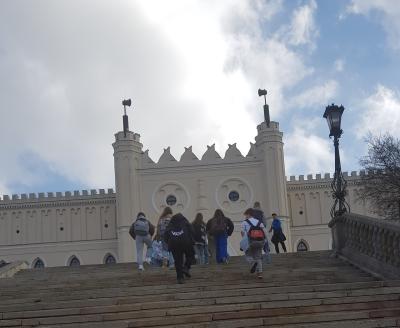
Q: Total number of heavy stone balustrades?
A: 1